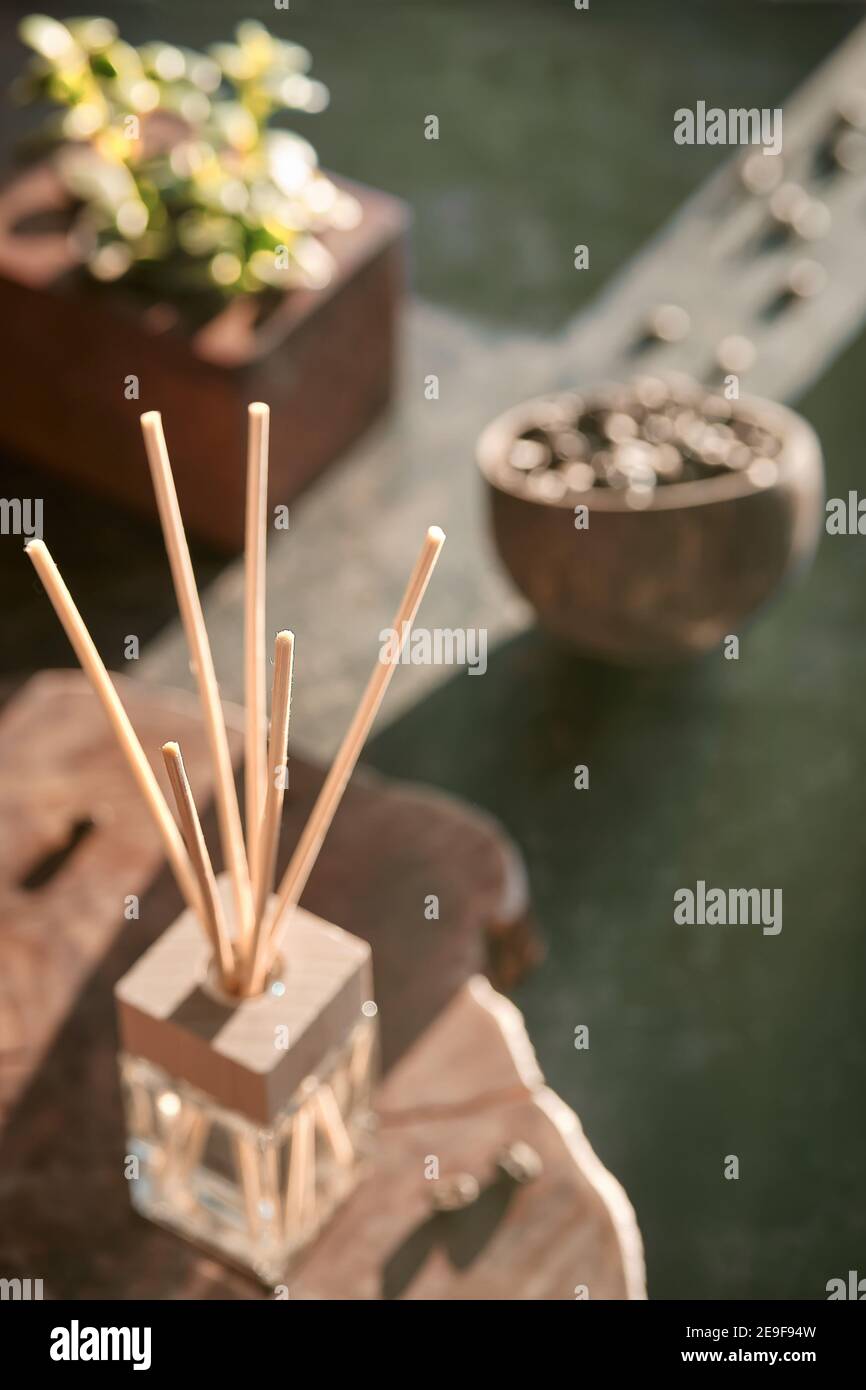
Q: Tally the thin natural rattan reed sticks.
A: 6